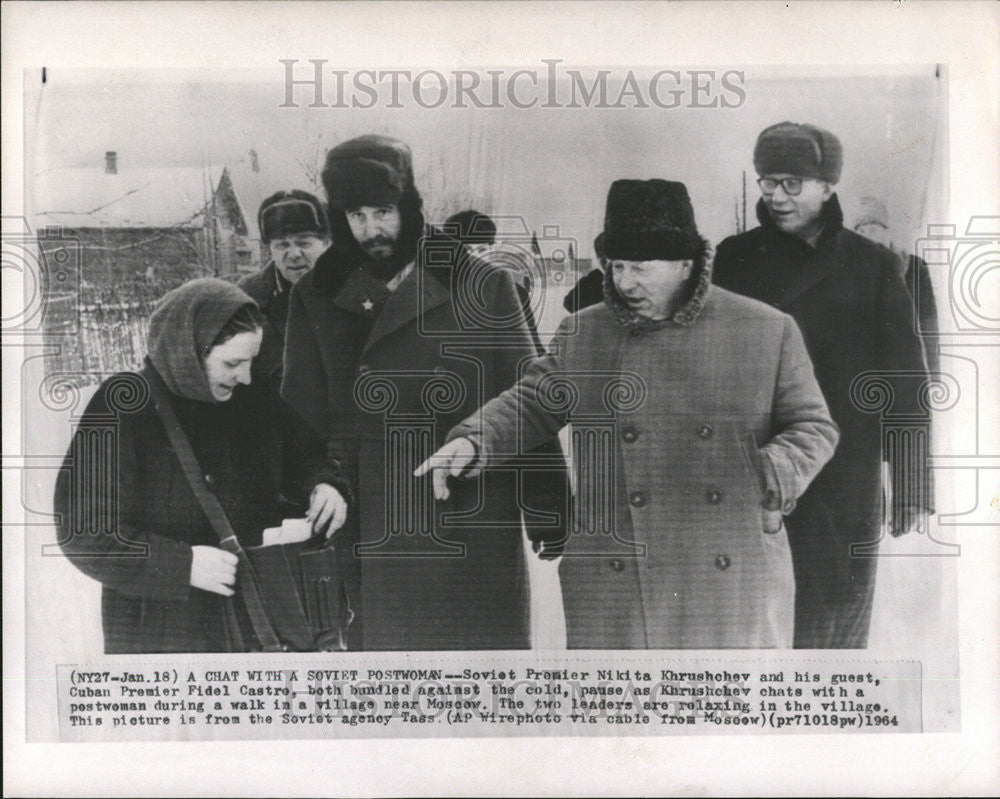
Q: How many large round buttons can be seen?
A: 6